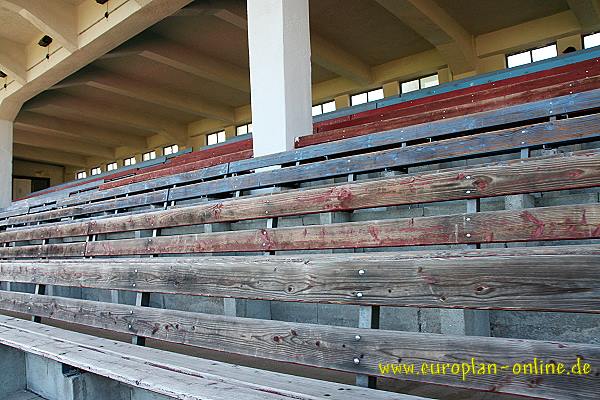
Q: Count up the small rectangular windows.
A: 13